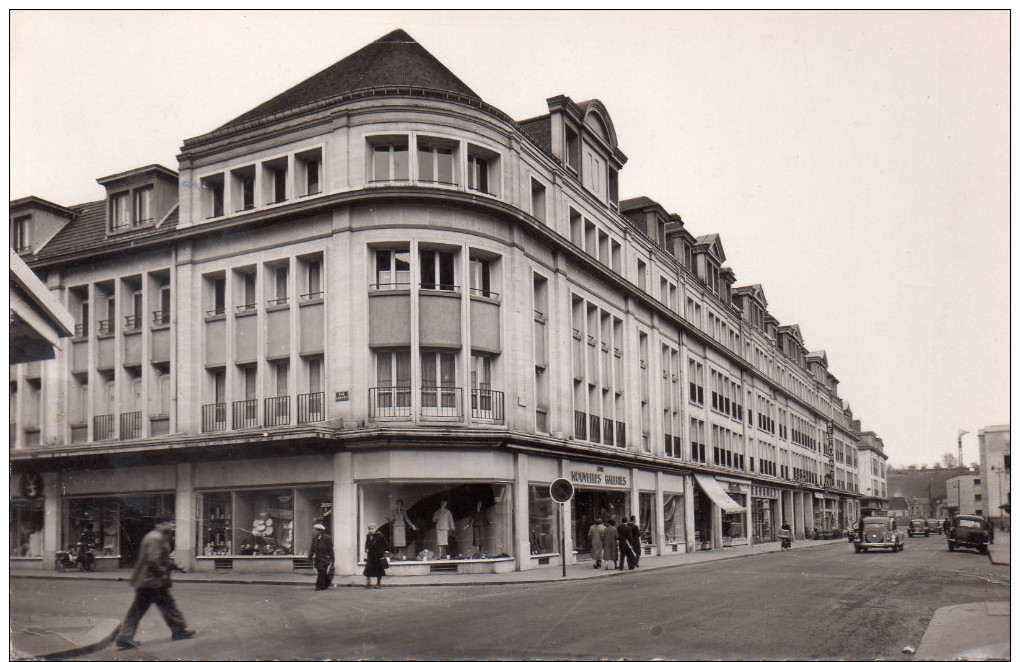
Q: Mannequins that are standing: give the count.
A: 3